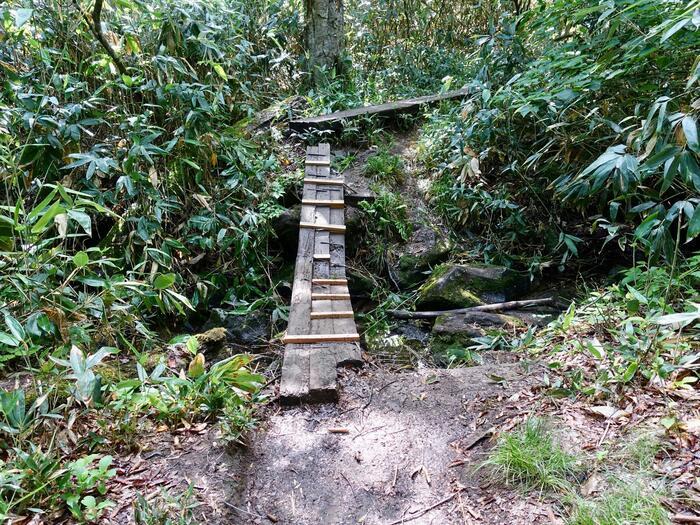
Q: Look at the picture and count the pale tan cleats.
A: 9